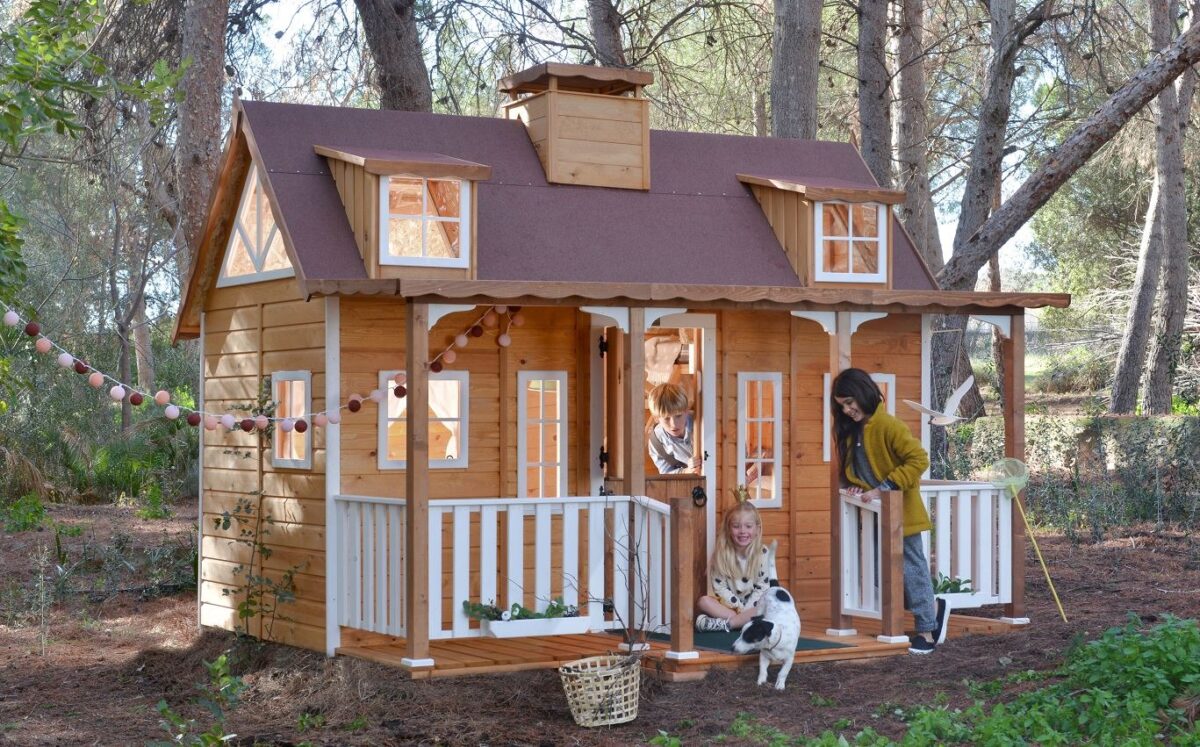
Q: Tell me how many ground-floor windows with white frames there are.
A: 5